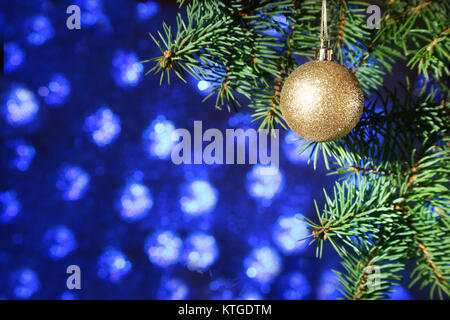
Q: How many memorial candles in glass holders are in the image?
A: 0